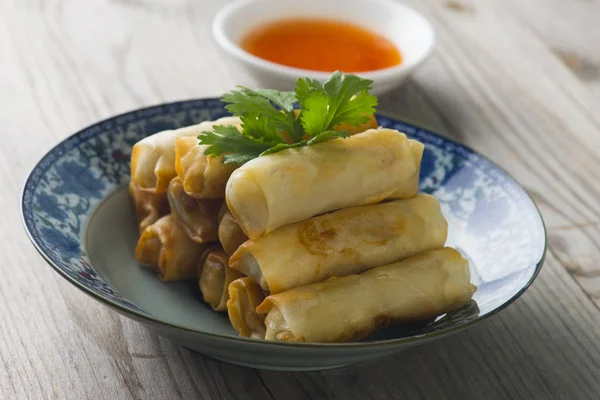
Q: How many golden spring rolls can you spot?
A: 11